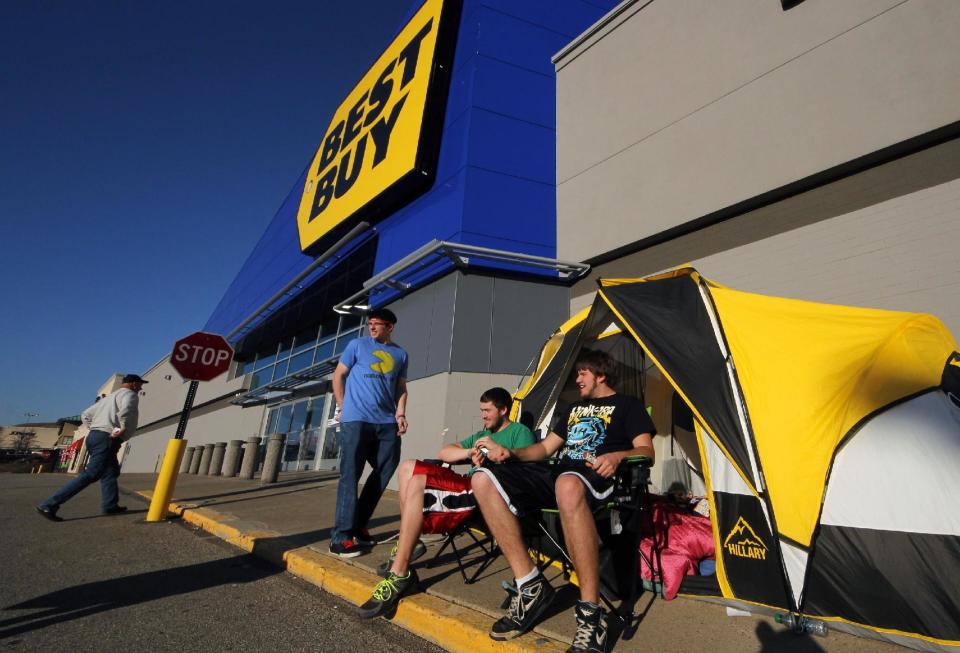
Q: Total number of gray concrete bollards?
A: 7